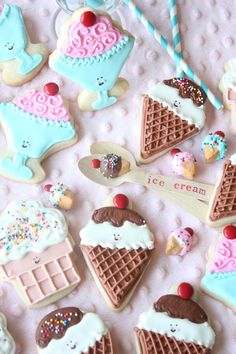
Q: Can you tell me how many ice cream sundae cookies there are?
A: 4